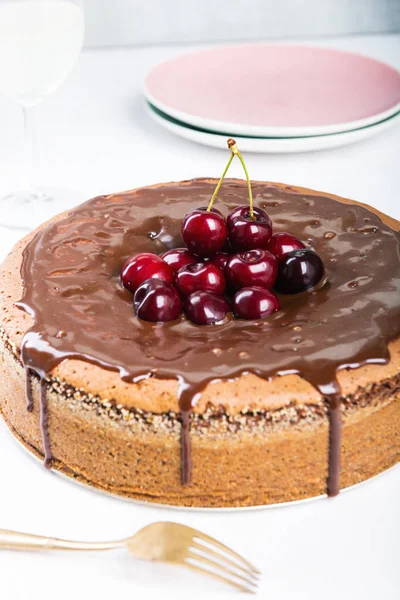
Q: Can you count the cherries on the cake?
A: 12